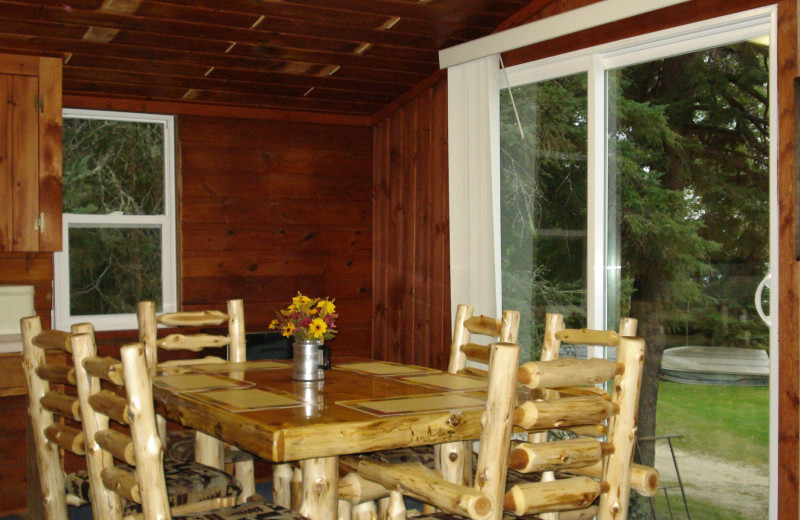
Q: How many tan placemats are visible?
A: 6